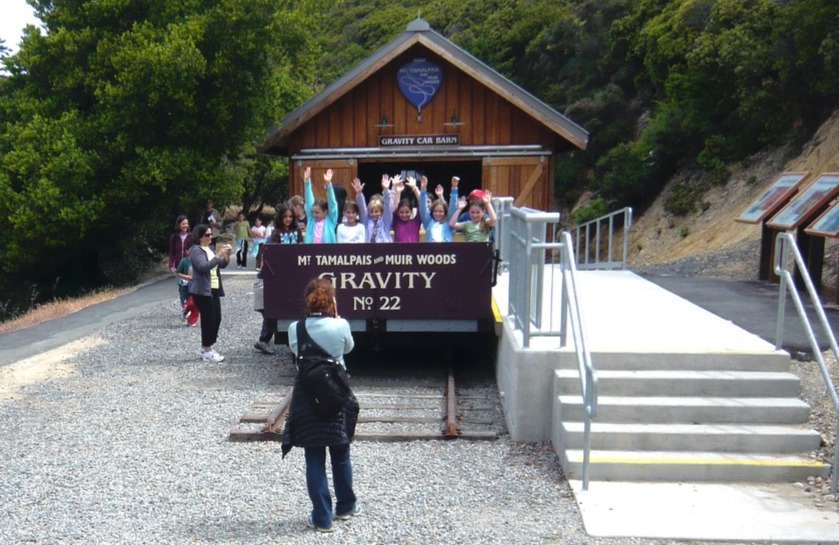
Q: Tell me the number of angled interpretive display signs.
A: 3